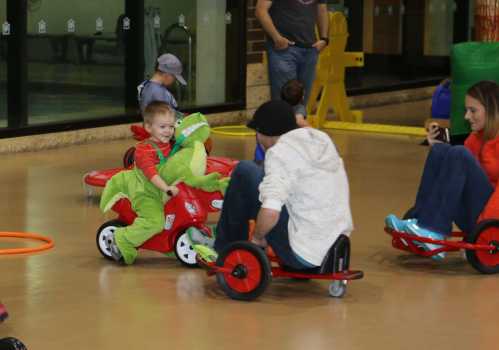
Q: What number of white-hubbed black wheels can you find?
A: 2